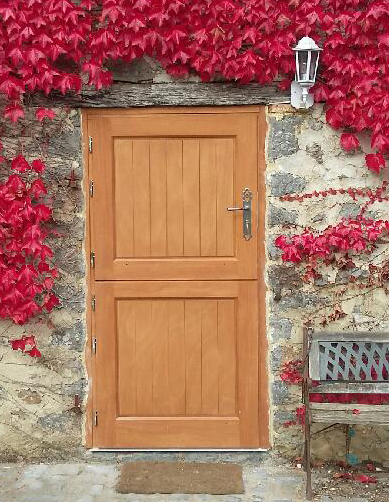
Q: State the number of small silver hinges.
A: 6